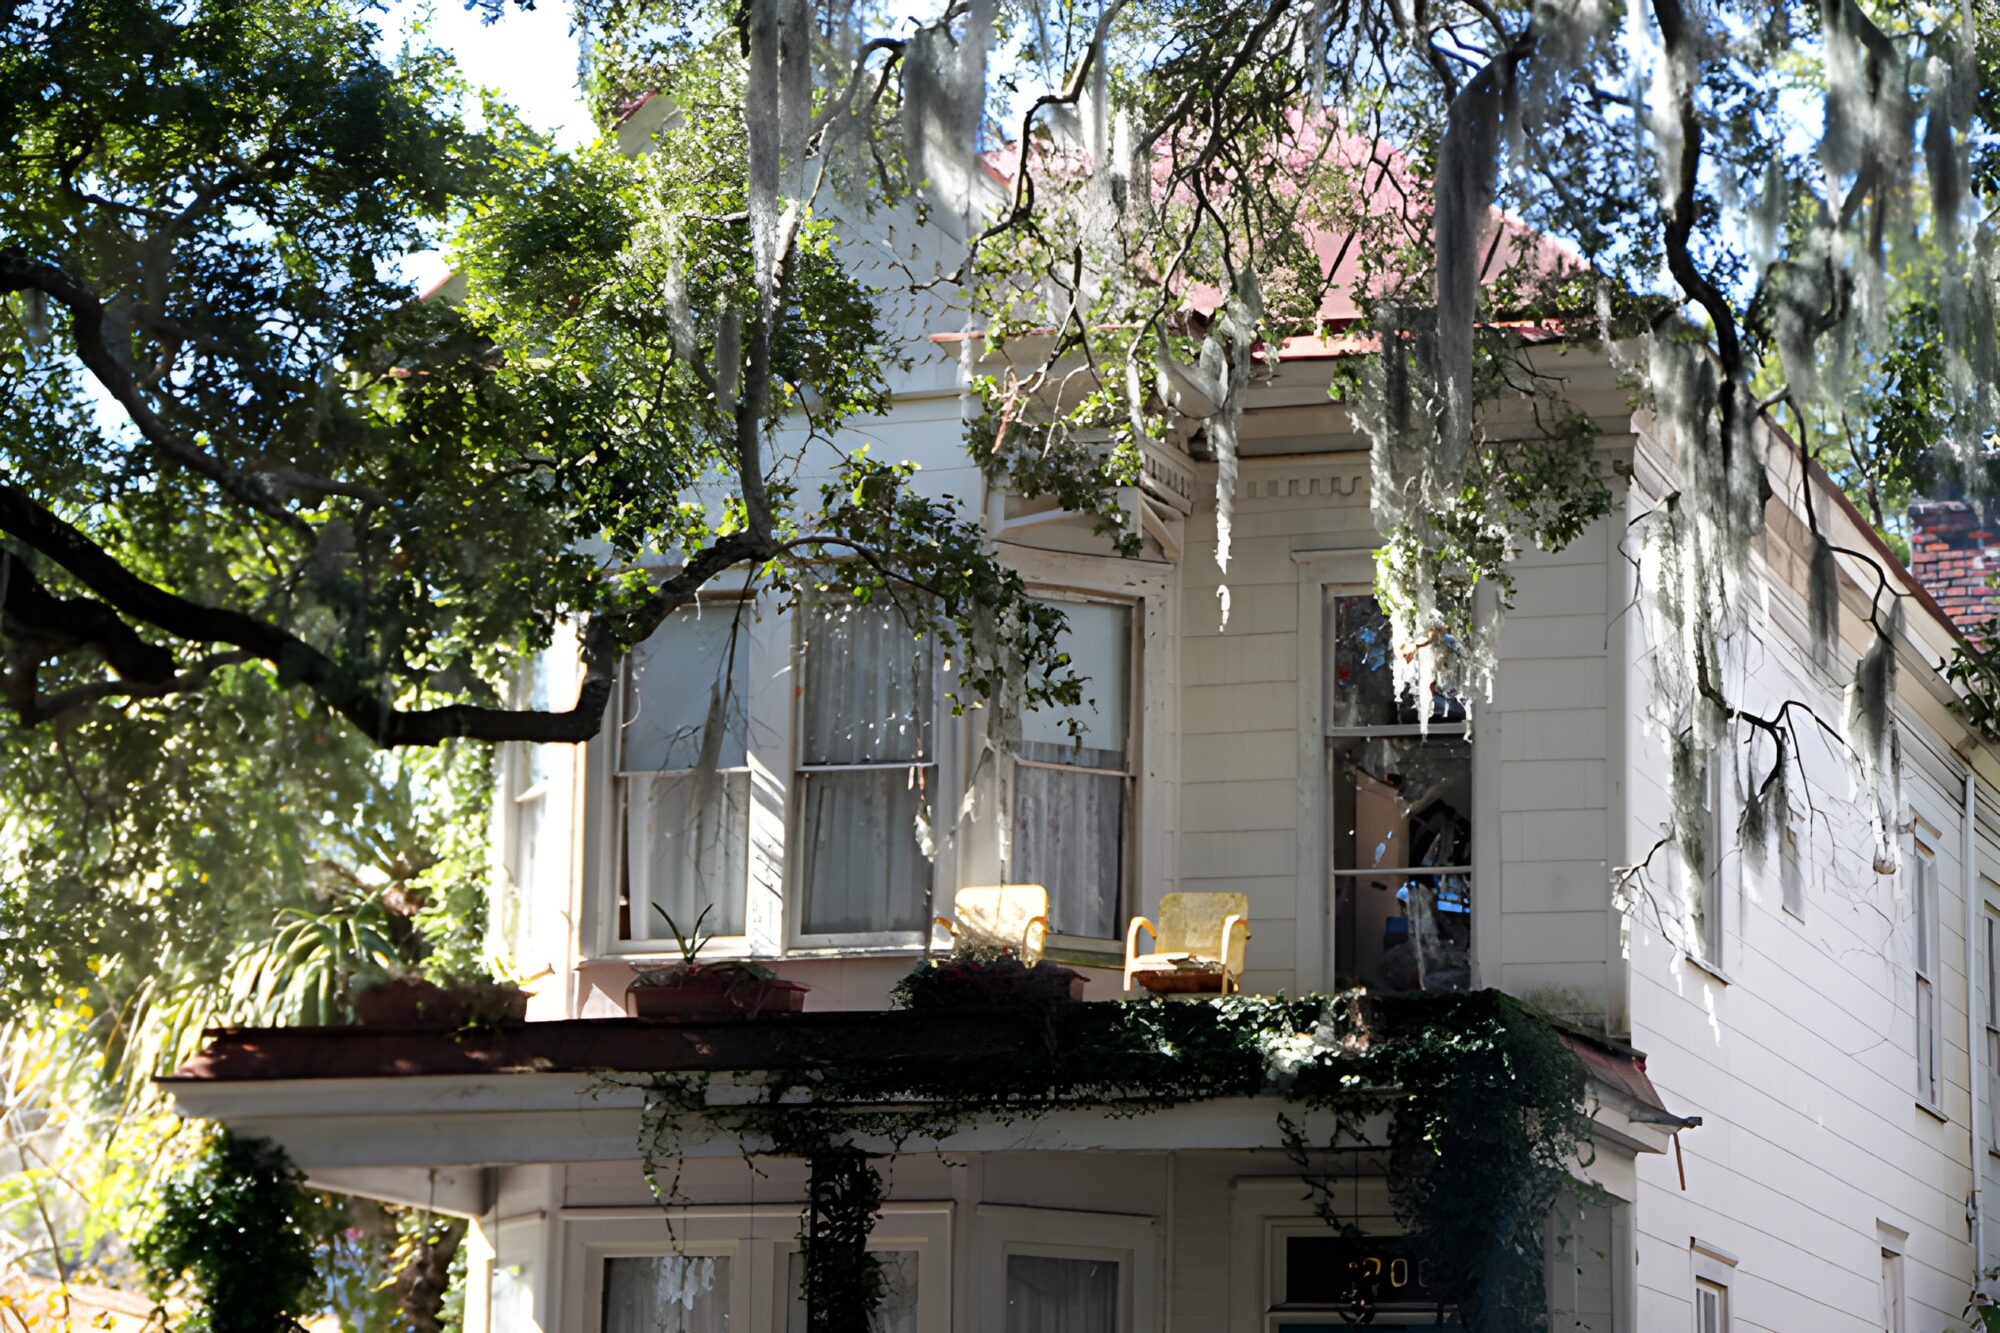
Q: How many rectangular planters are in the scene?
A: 3